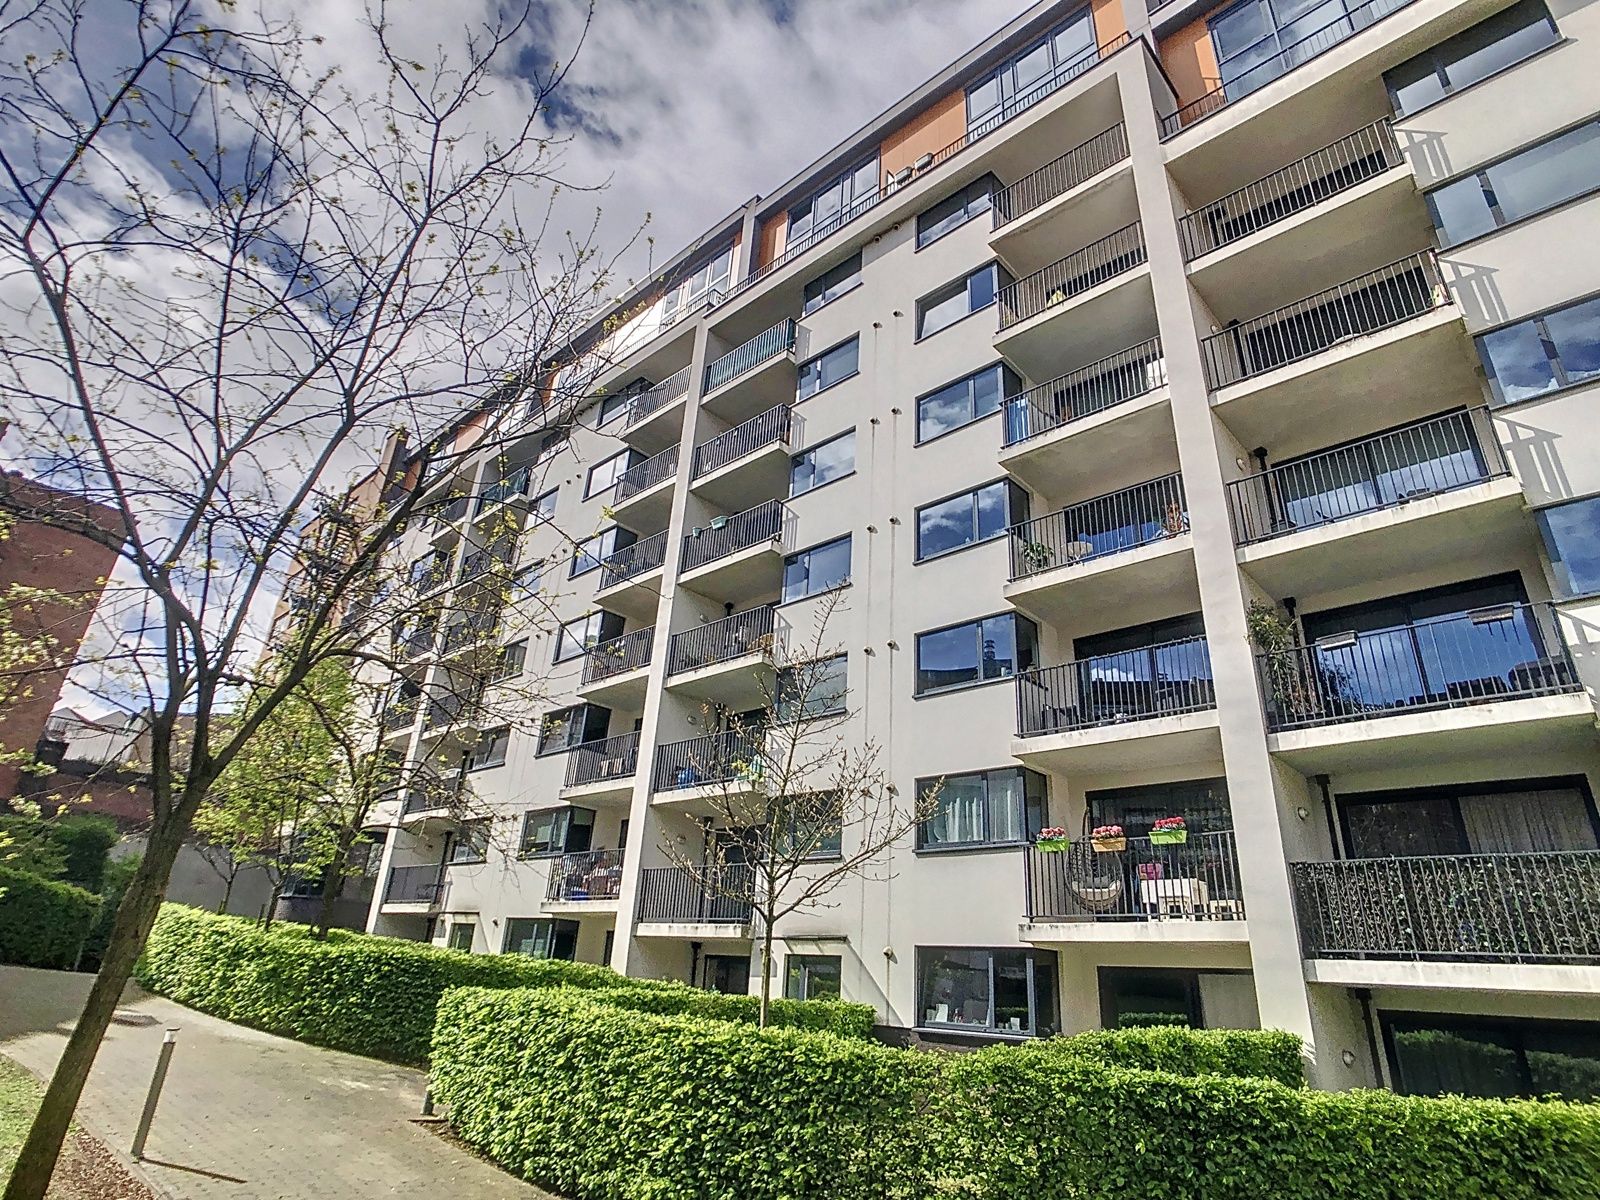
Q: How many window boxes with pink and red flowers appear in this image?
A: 3